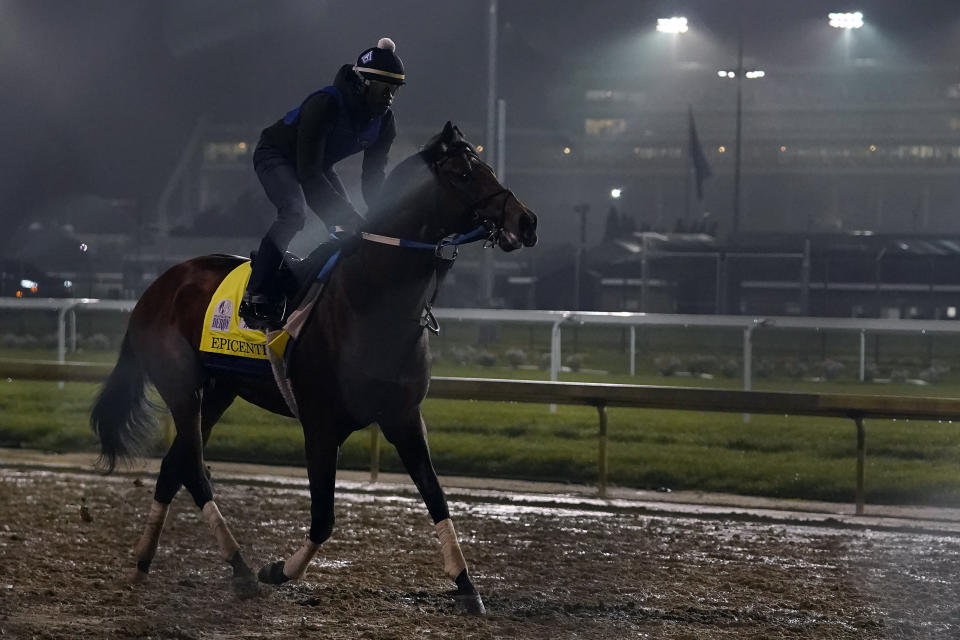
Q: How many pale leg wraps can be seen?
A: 4